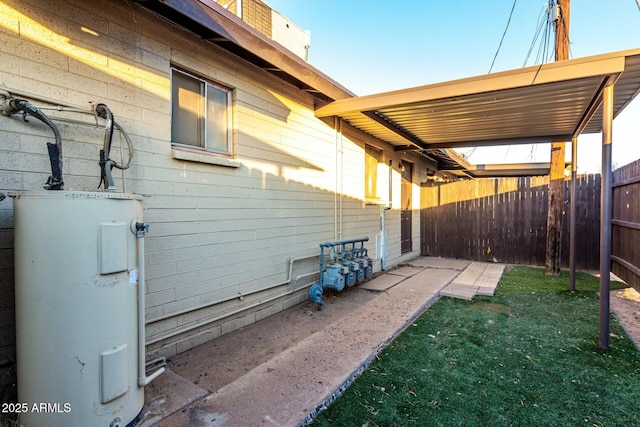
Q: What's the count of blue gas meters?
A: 4